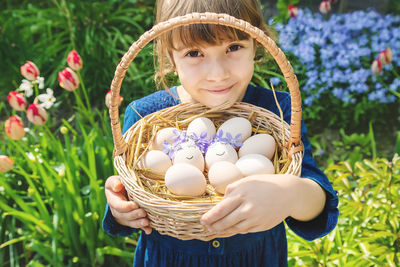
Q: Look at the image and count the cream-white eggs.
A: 10